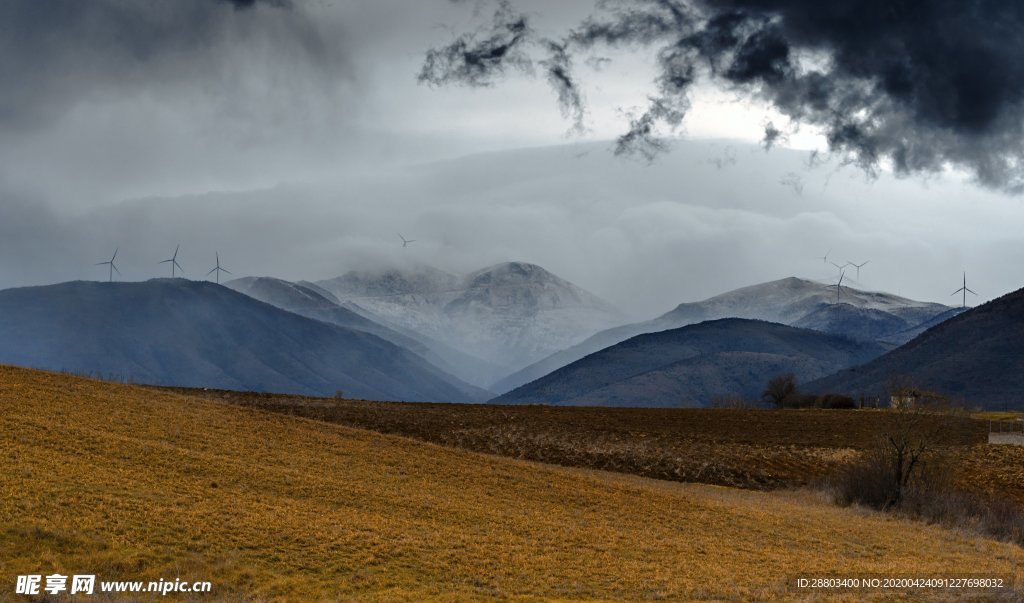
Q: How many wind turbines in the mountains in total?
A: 9